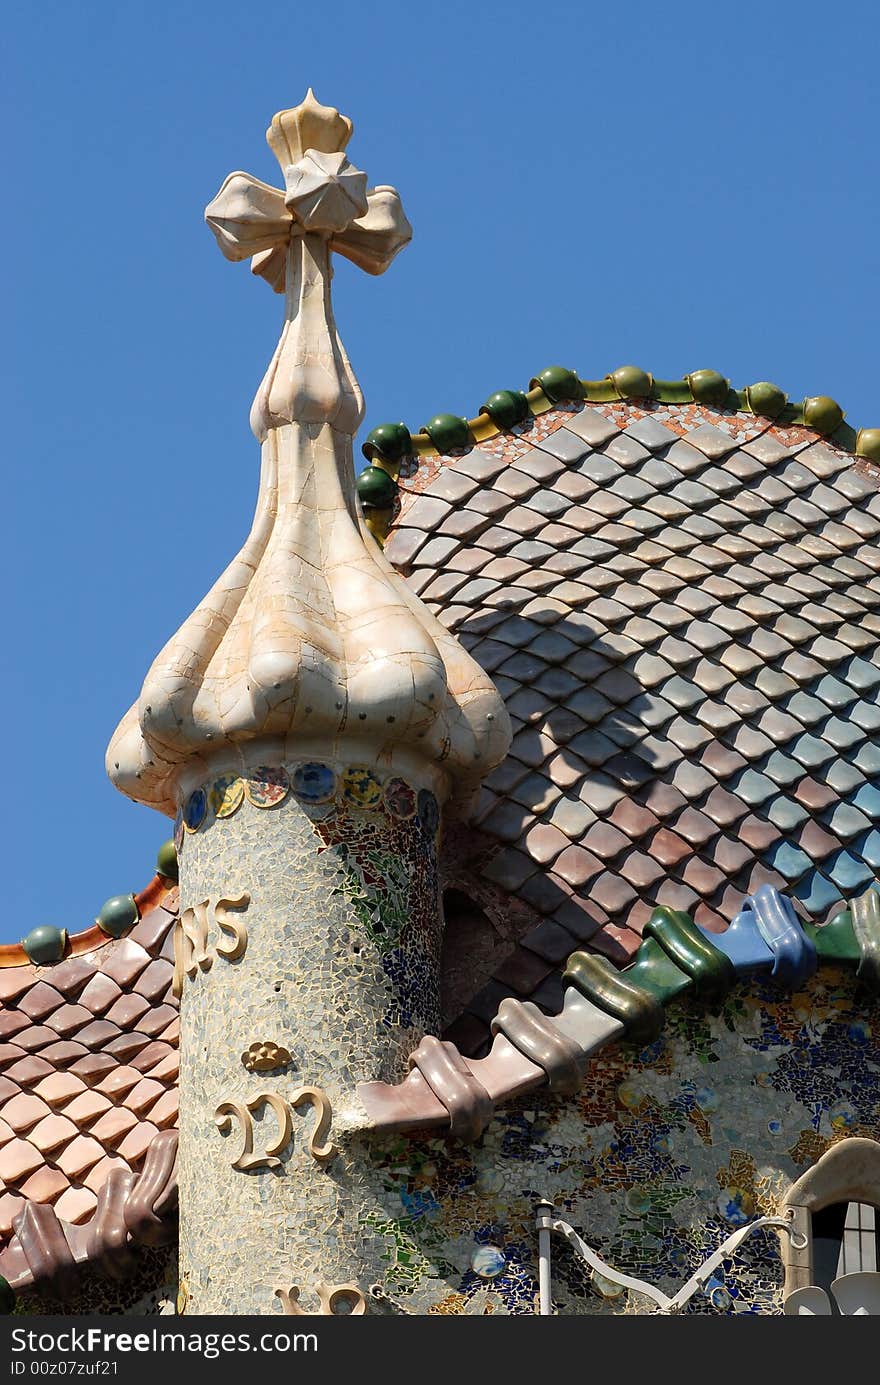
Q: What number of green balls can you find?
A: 13